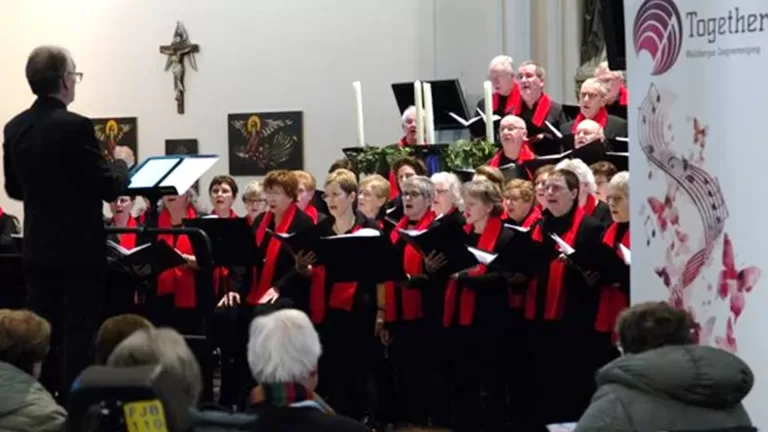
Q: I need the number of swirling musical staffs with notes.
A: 1